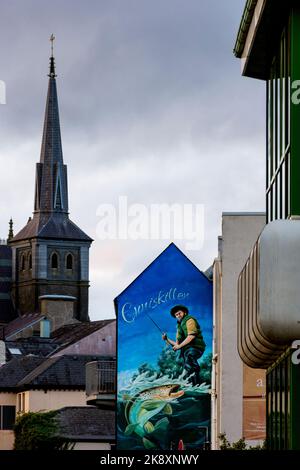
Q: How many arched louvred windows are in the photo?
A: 4